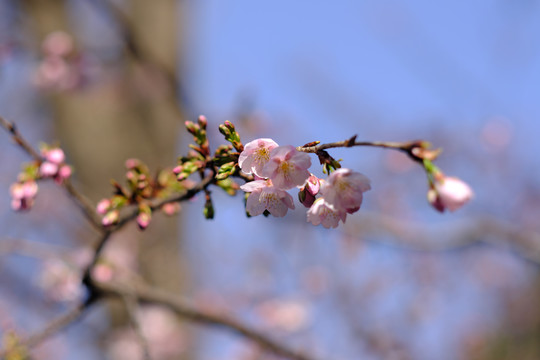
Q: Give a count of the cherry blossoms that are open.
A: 5